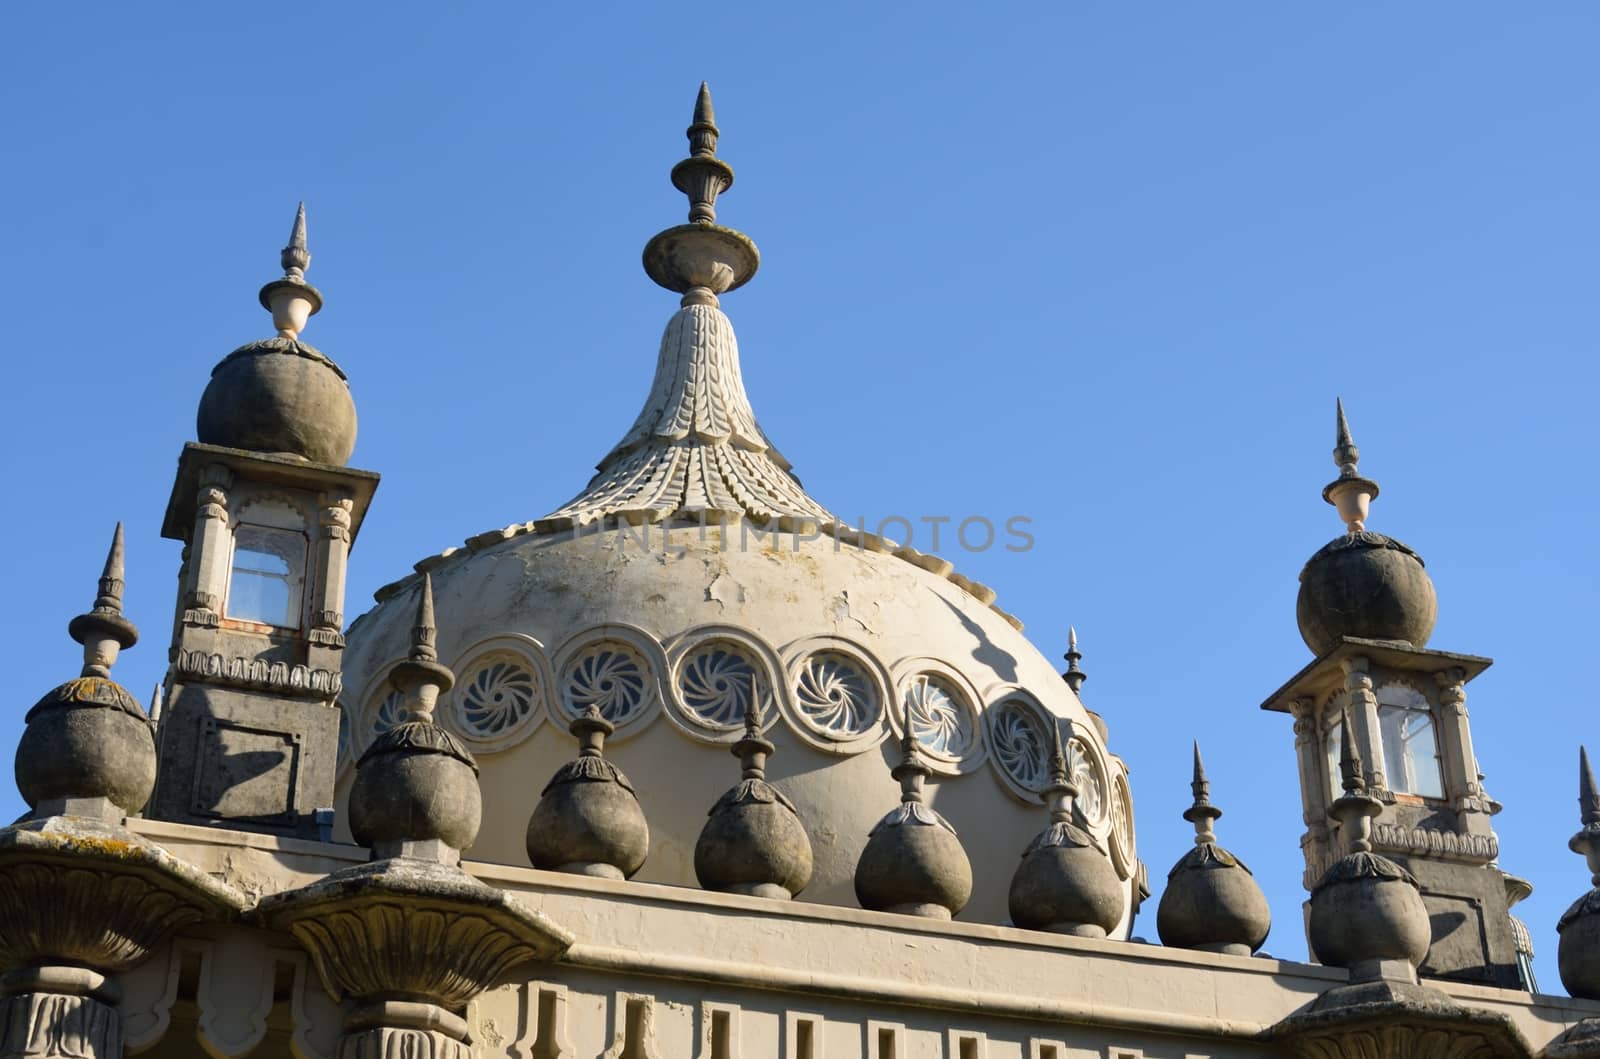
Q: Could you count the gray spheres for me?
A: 11